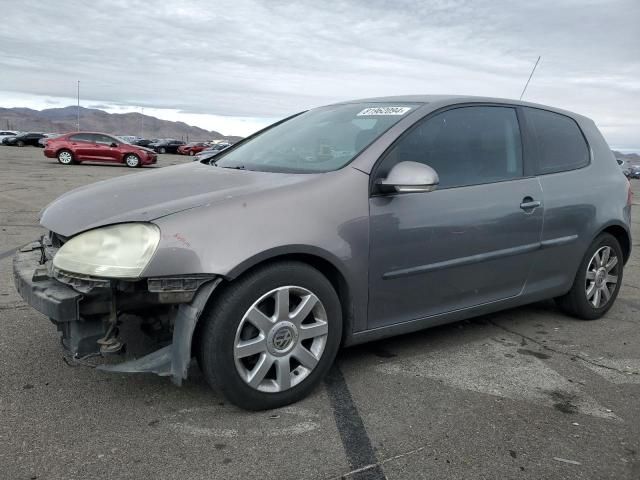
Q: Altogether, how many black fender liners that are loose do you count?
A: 1